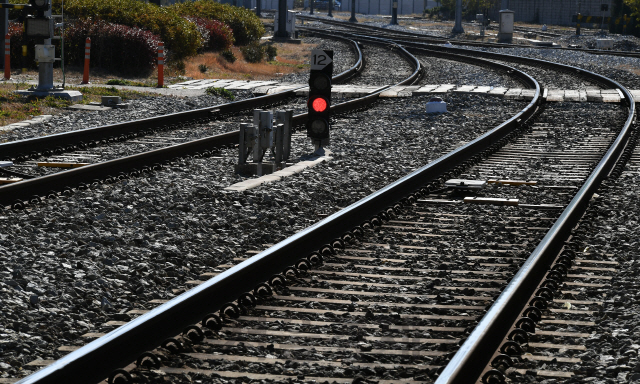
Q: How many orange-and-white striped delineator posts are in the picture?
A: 3